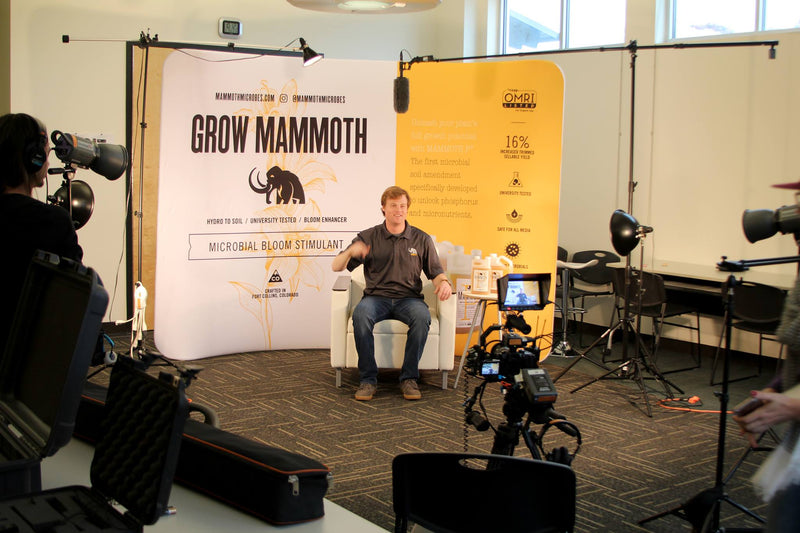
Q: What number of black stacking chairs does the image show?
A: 5